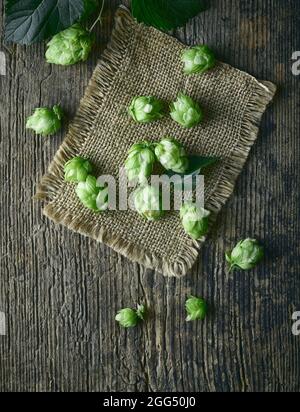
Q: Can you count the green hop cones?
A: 14